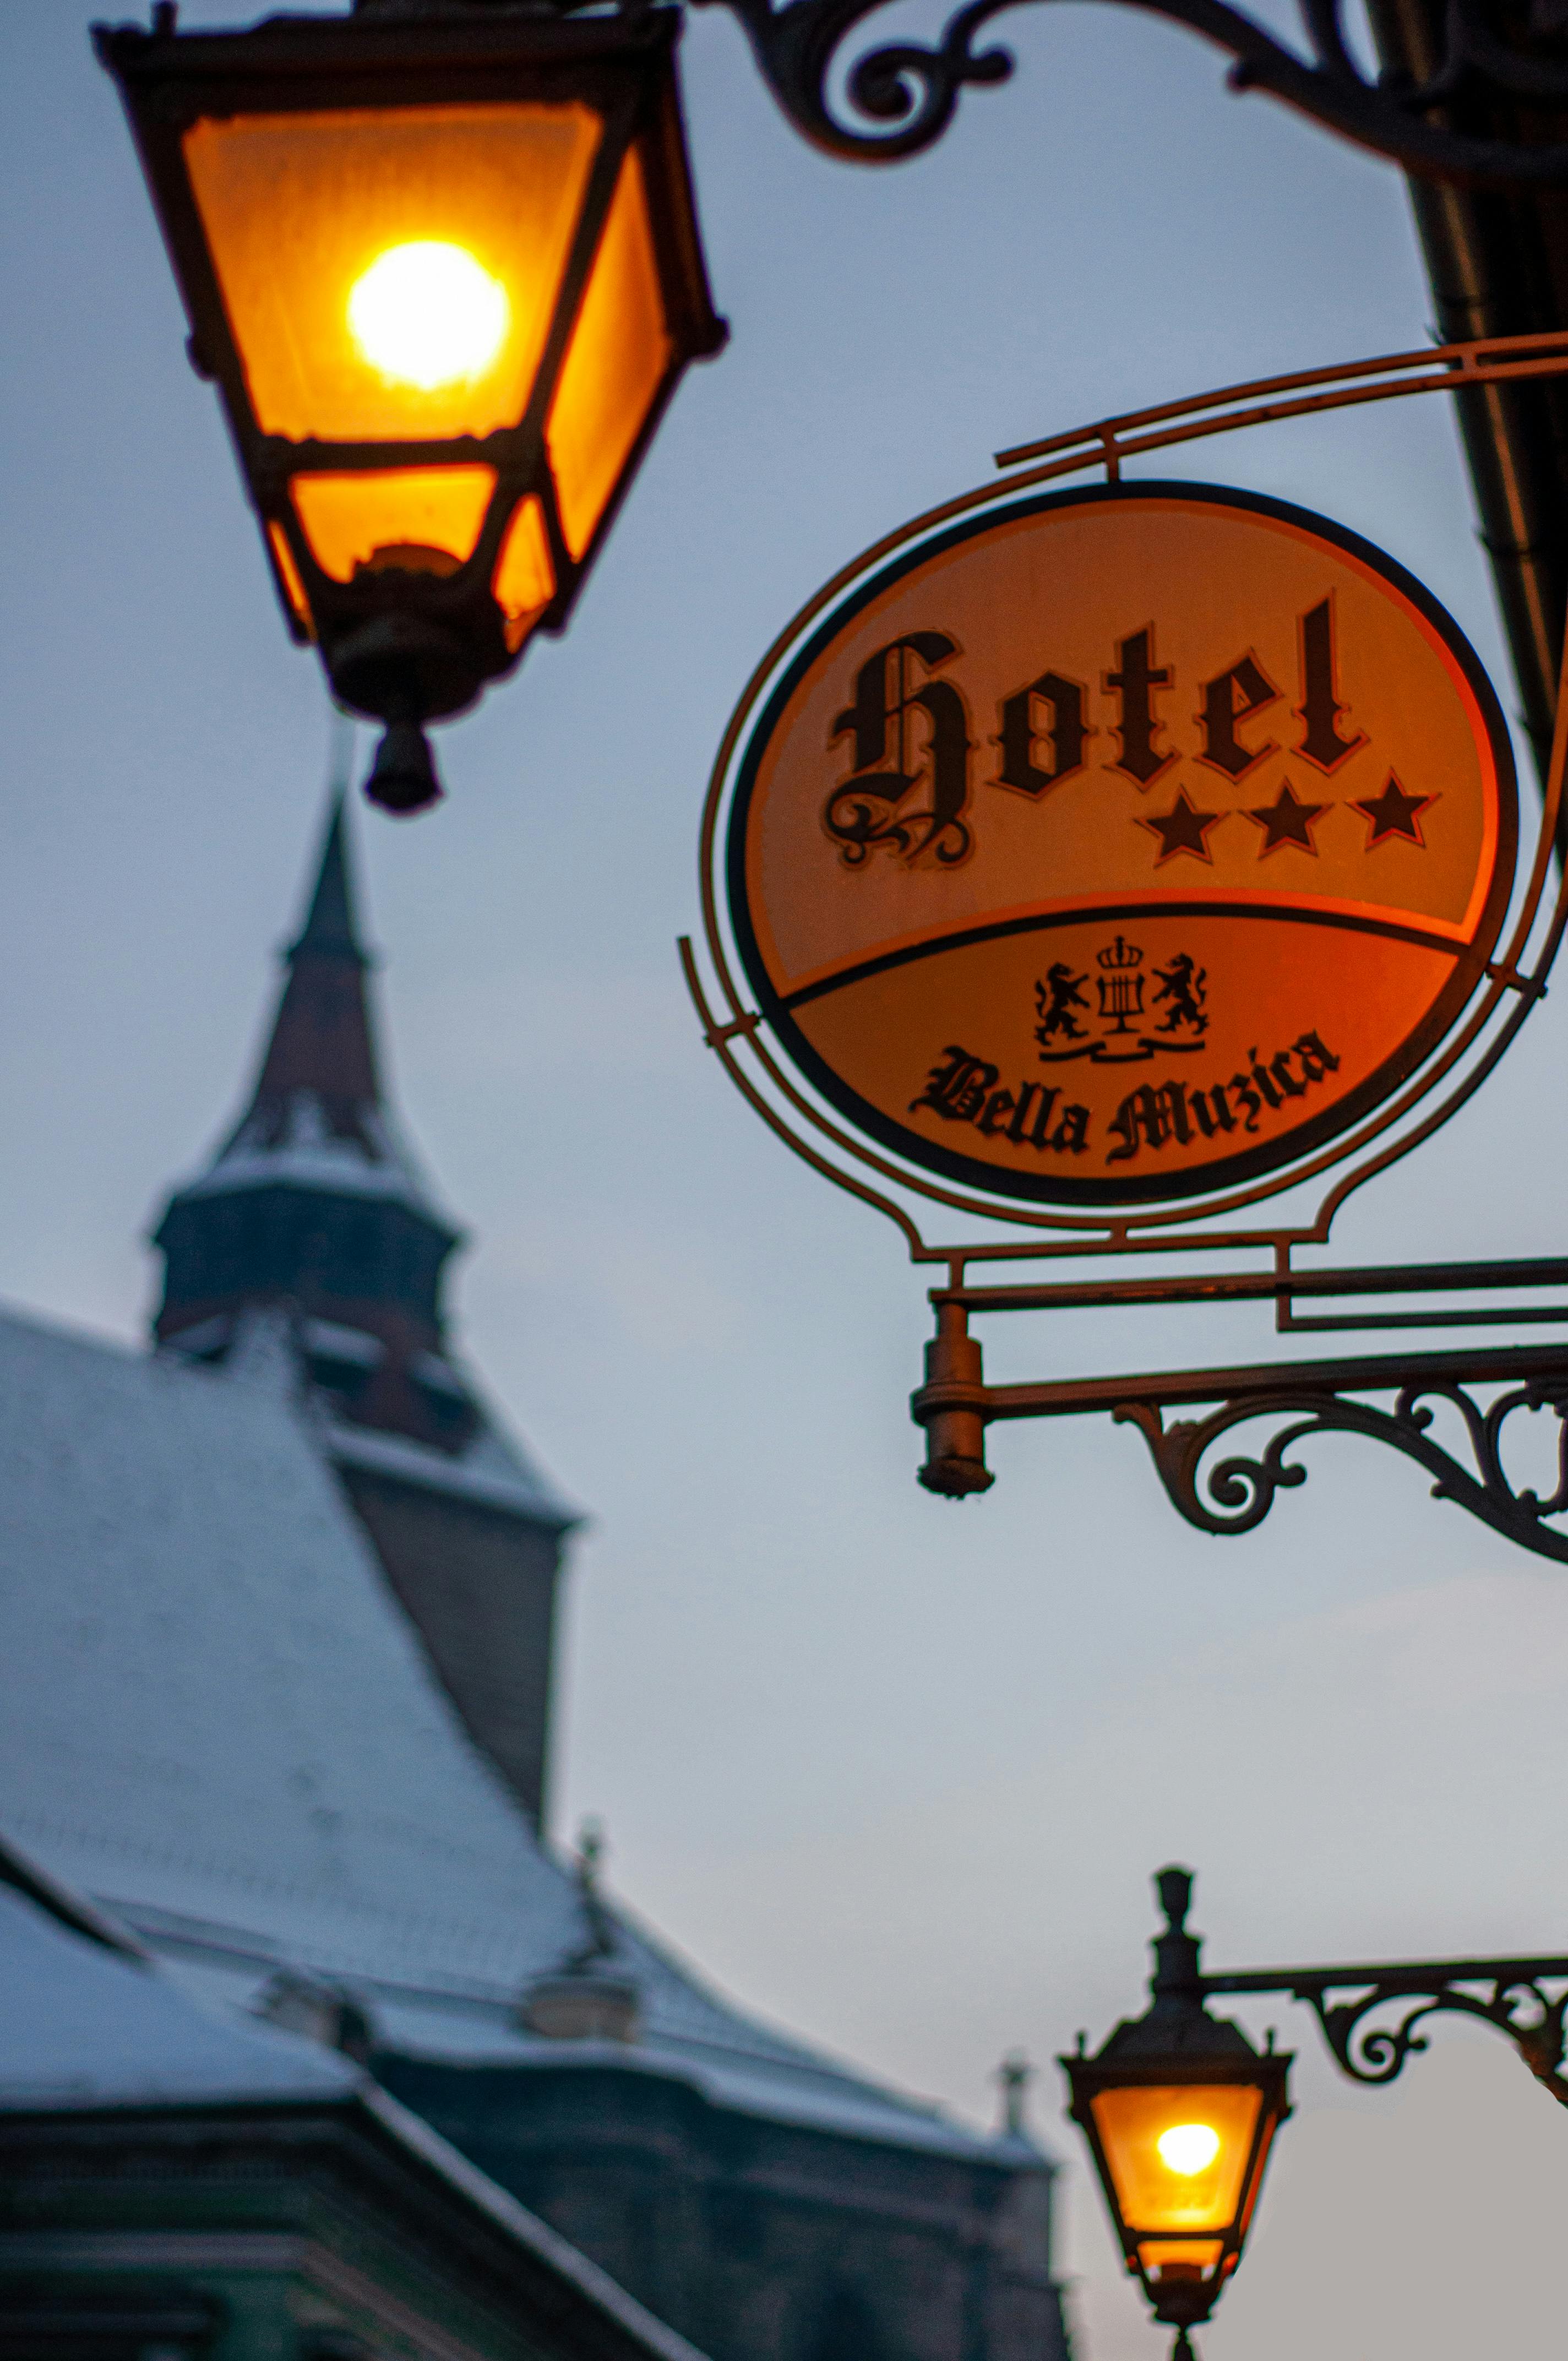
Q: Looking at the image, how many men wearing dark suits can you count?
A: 0